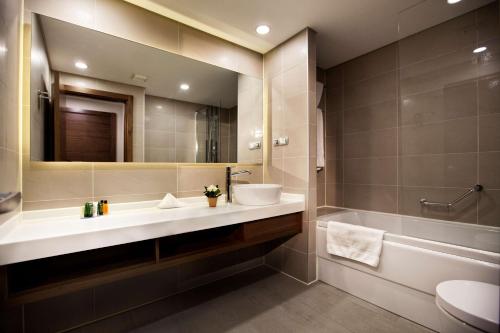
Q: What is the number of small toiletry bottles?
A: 3